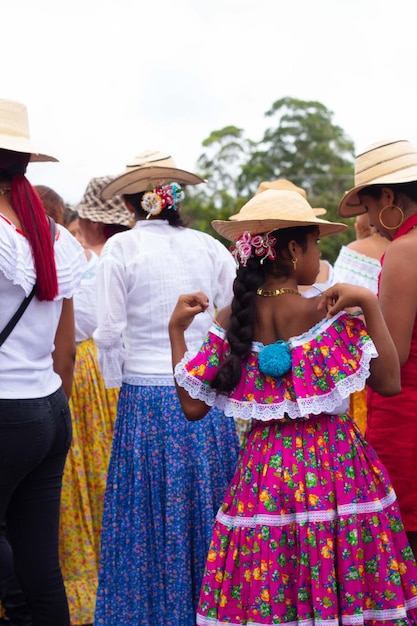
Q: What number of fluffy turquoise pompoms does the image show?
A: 1